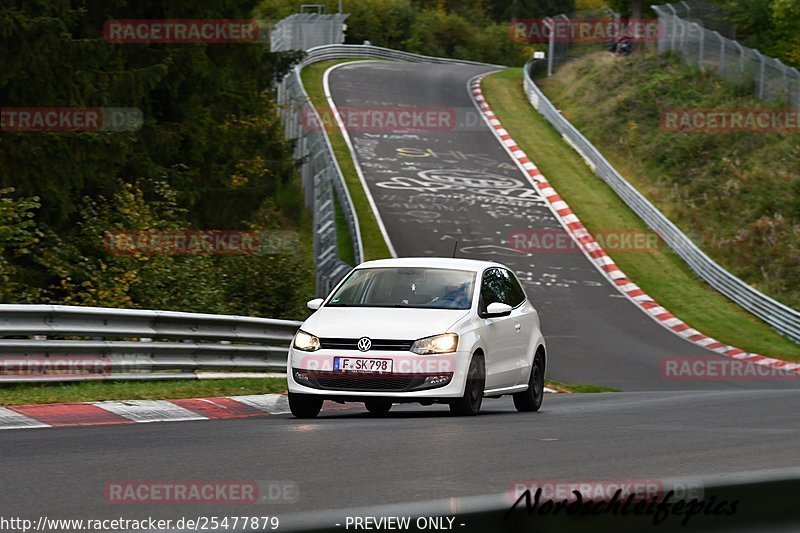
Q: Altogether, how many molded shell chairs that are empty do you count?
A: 0